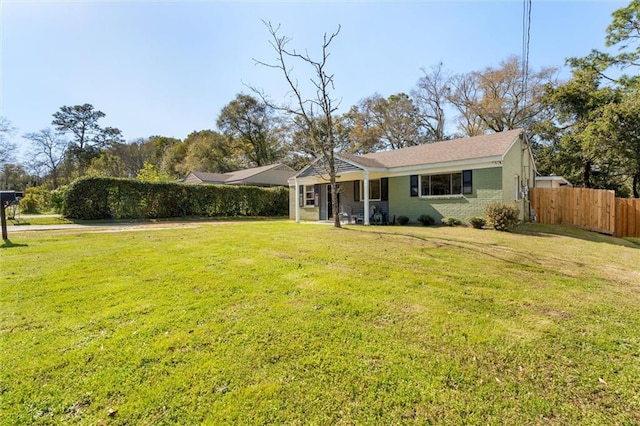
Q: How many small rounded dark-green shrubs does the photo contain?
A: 4